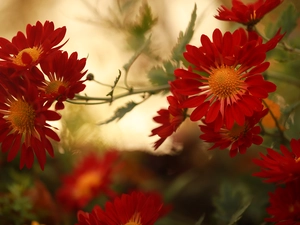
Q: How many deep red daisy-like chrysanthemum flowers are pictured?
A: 11